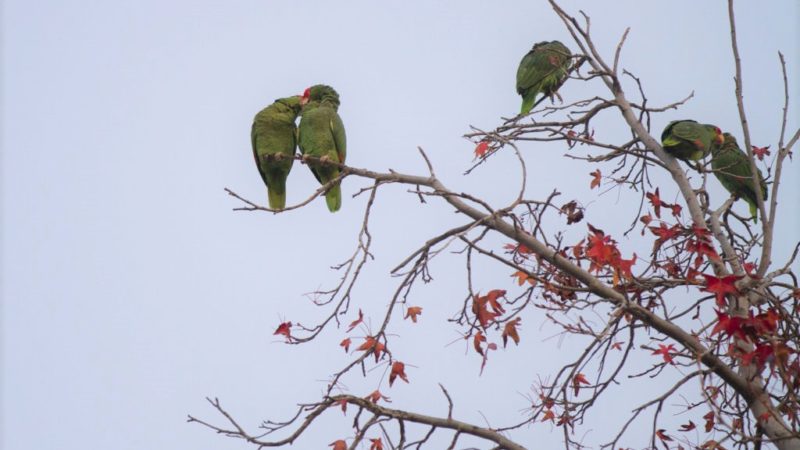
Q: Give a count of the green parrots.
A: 5